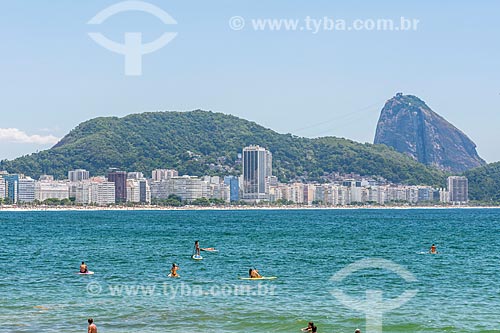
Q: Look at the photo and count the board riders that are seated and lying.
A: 5